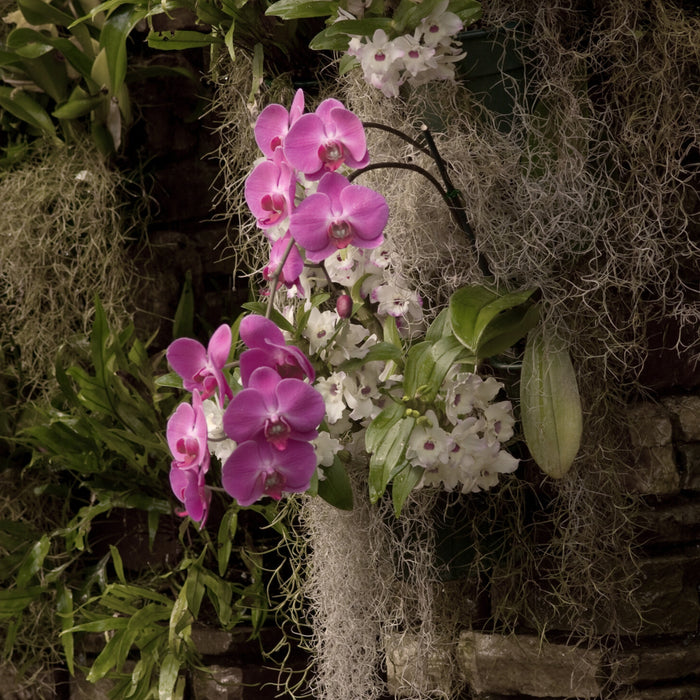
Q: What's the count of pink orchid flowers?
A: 11